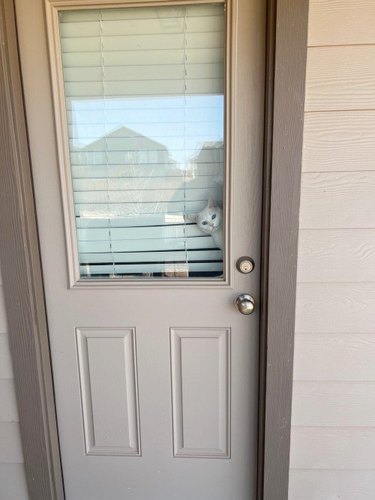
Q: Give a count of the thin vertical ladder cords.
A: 2